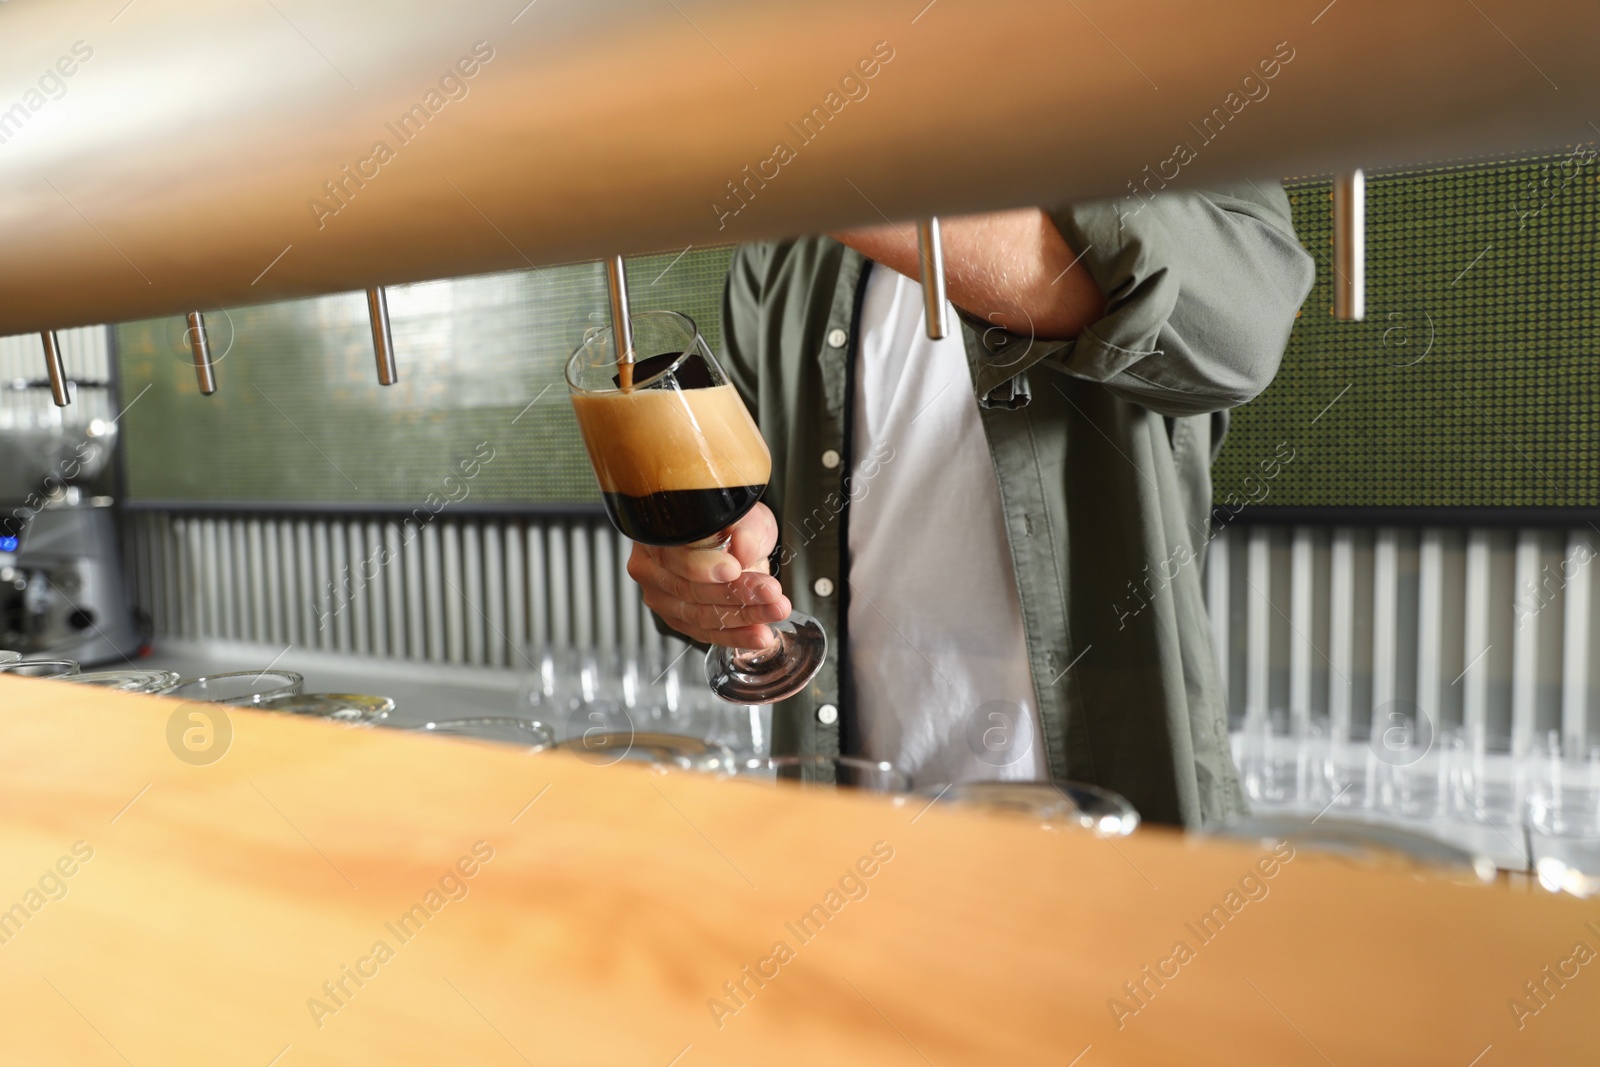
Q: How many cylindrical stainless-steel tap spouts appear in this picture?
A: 6